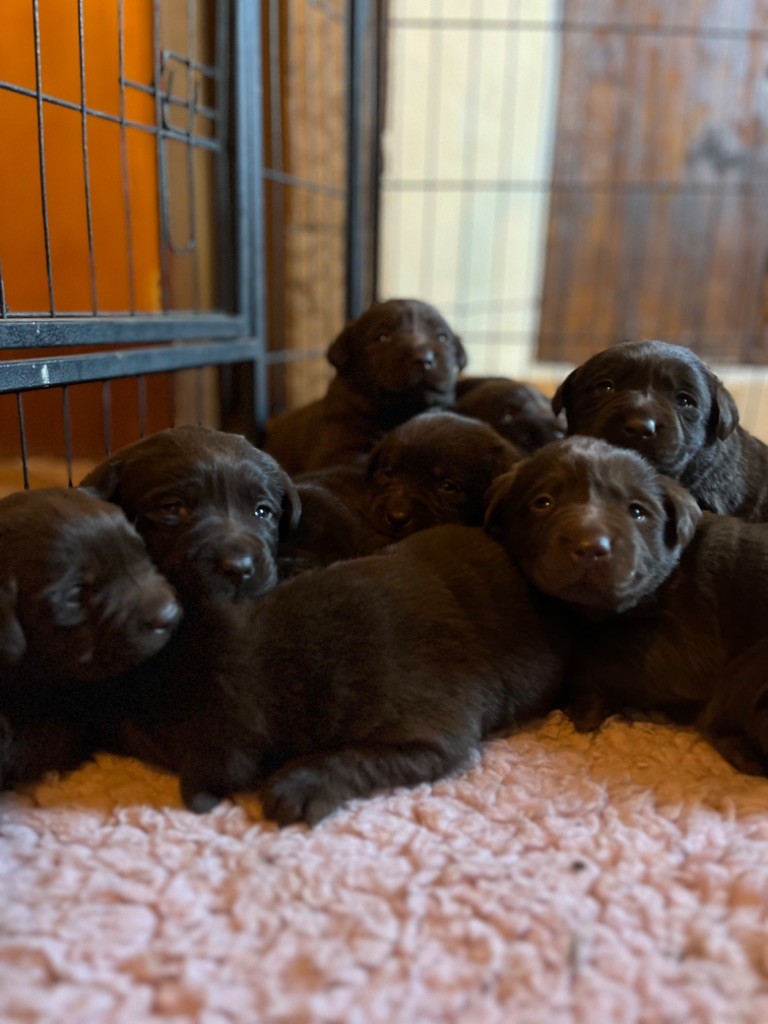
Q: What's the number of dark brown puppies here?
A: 7